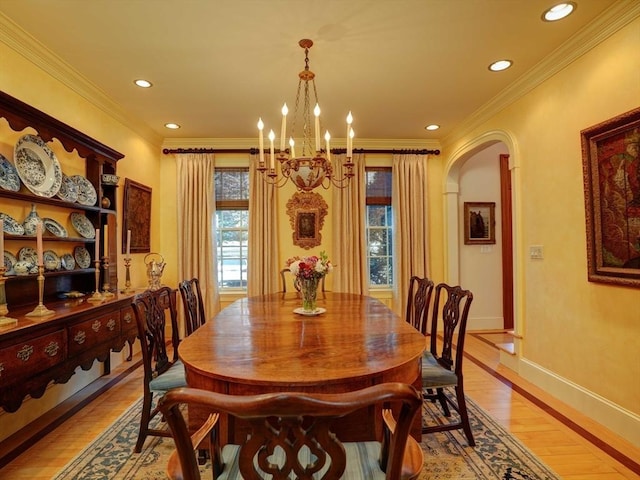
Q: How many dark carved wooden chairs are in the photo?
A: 6